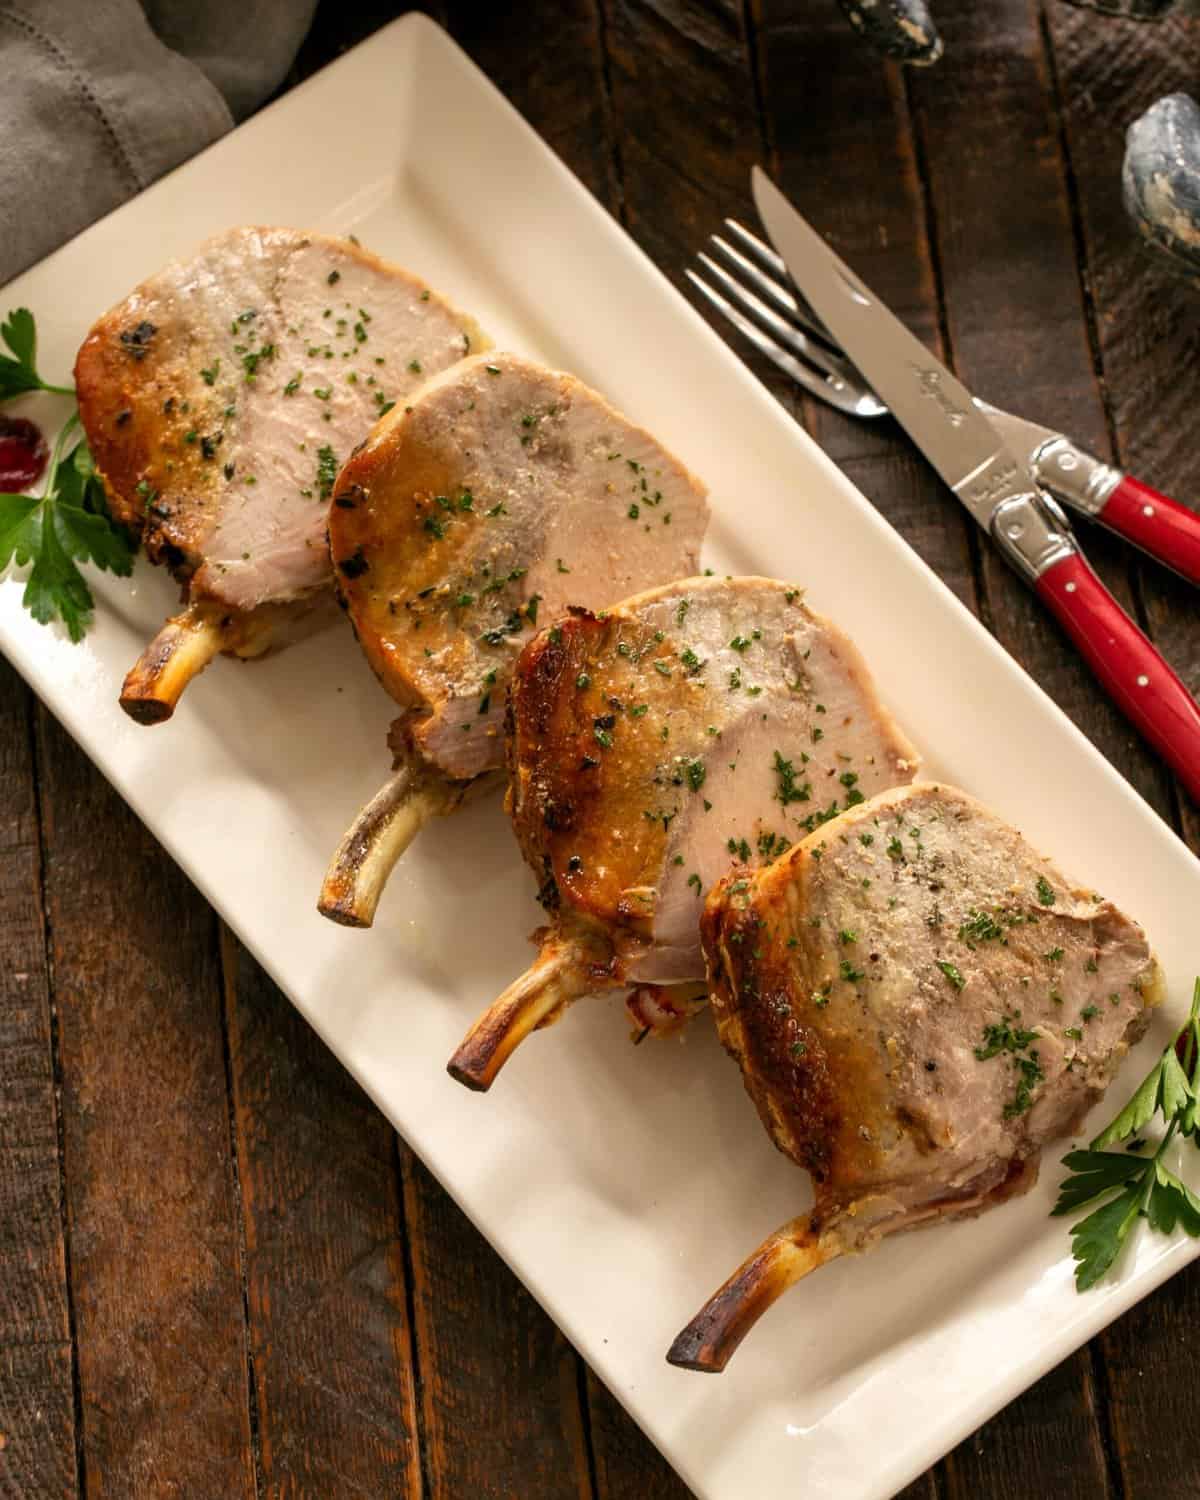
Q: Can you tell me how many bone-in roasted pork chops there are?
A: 4